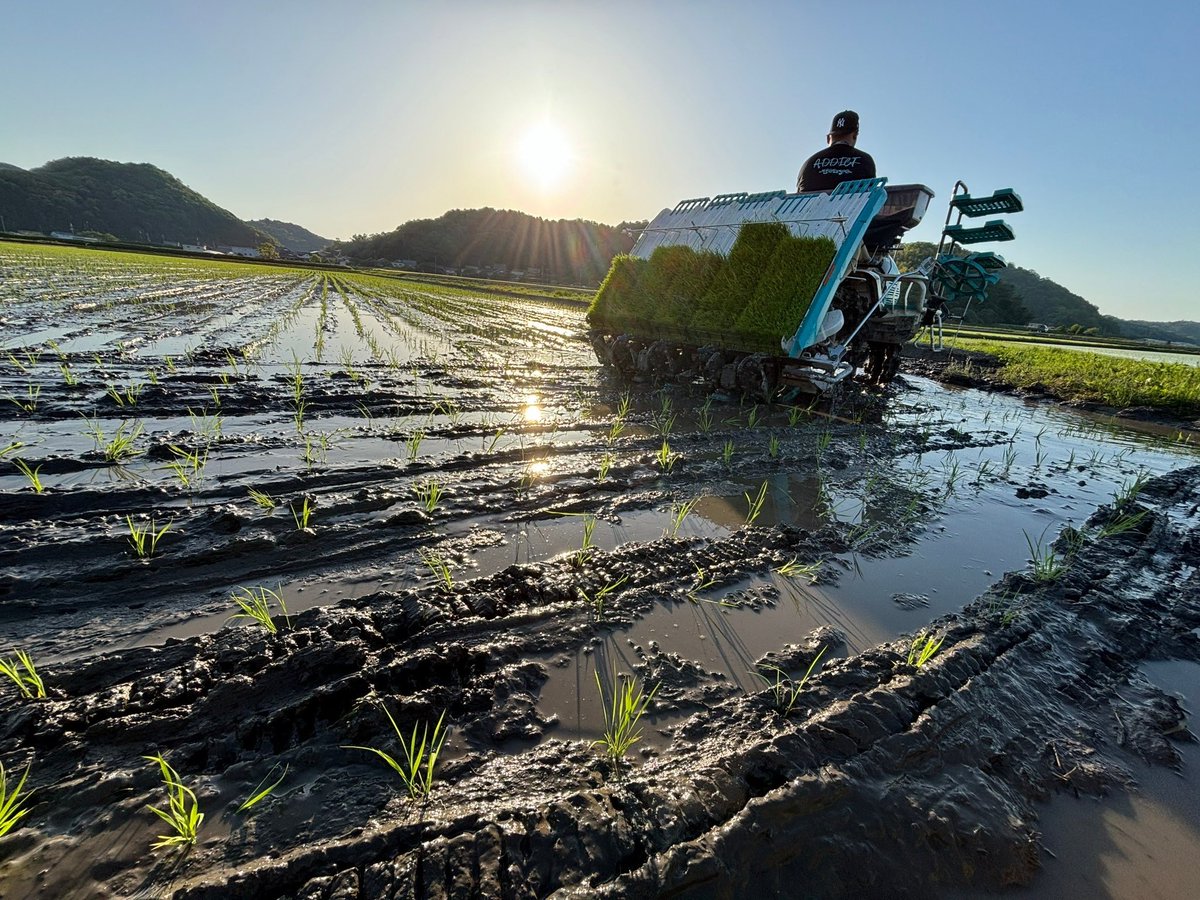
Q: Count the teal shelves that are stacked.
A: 3